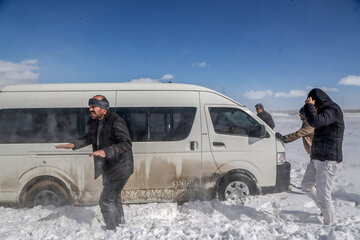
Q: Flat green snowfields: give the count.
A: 0